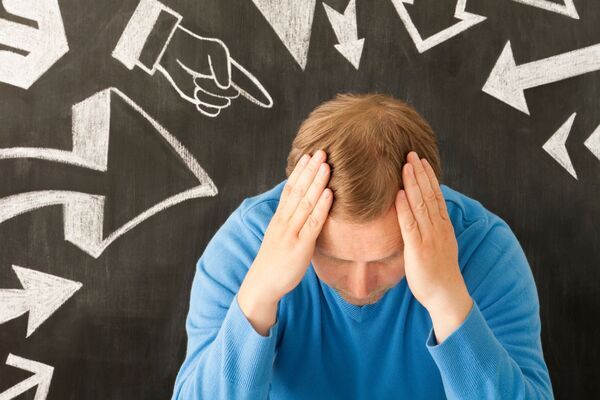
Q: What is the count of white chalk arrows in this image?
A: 11